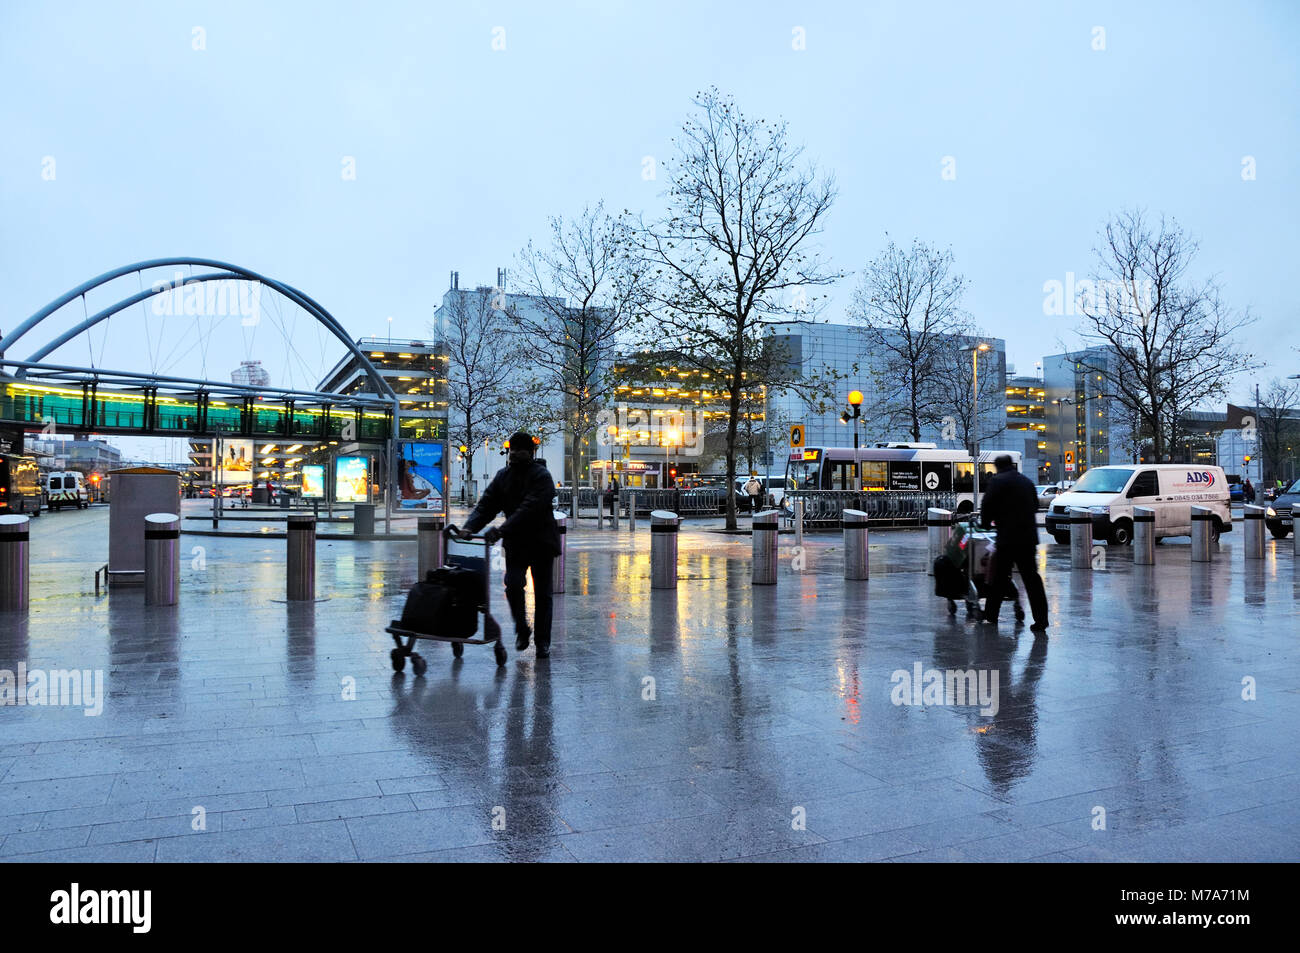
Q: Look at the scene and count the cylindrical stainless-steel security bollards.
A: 14